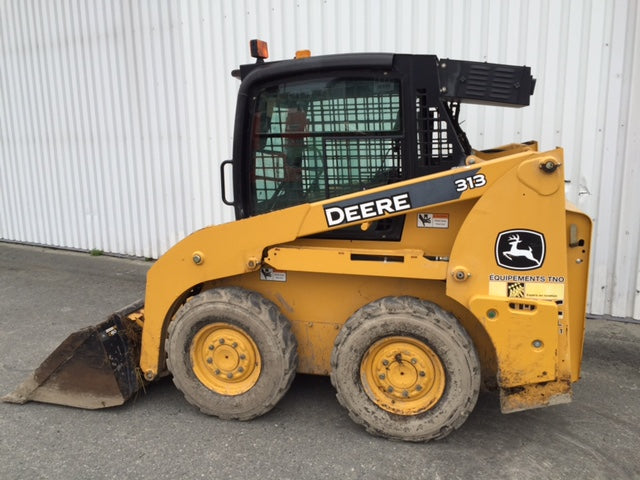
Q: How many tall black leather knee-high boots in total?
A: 0